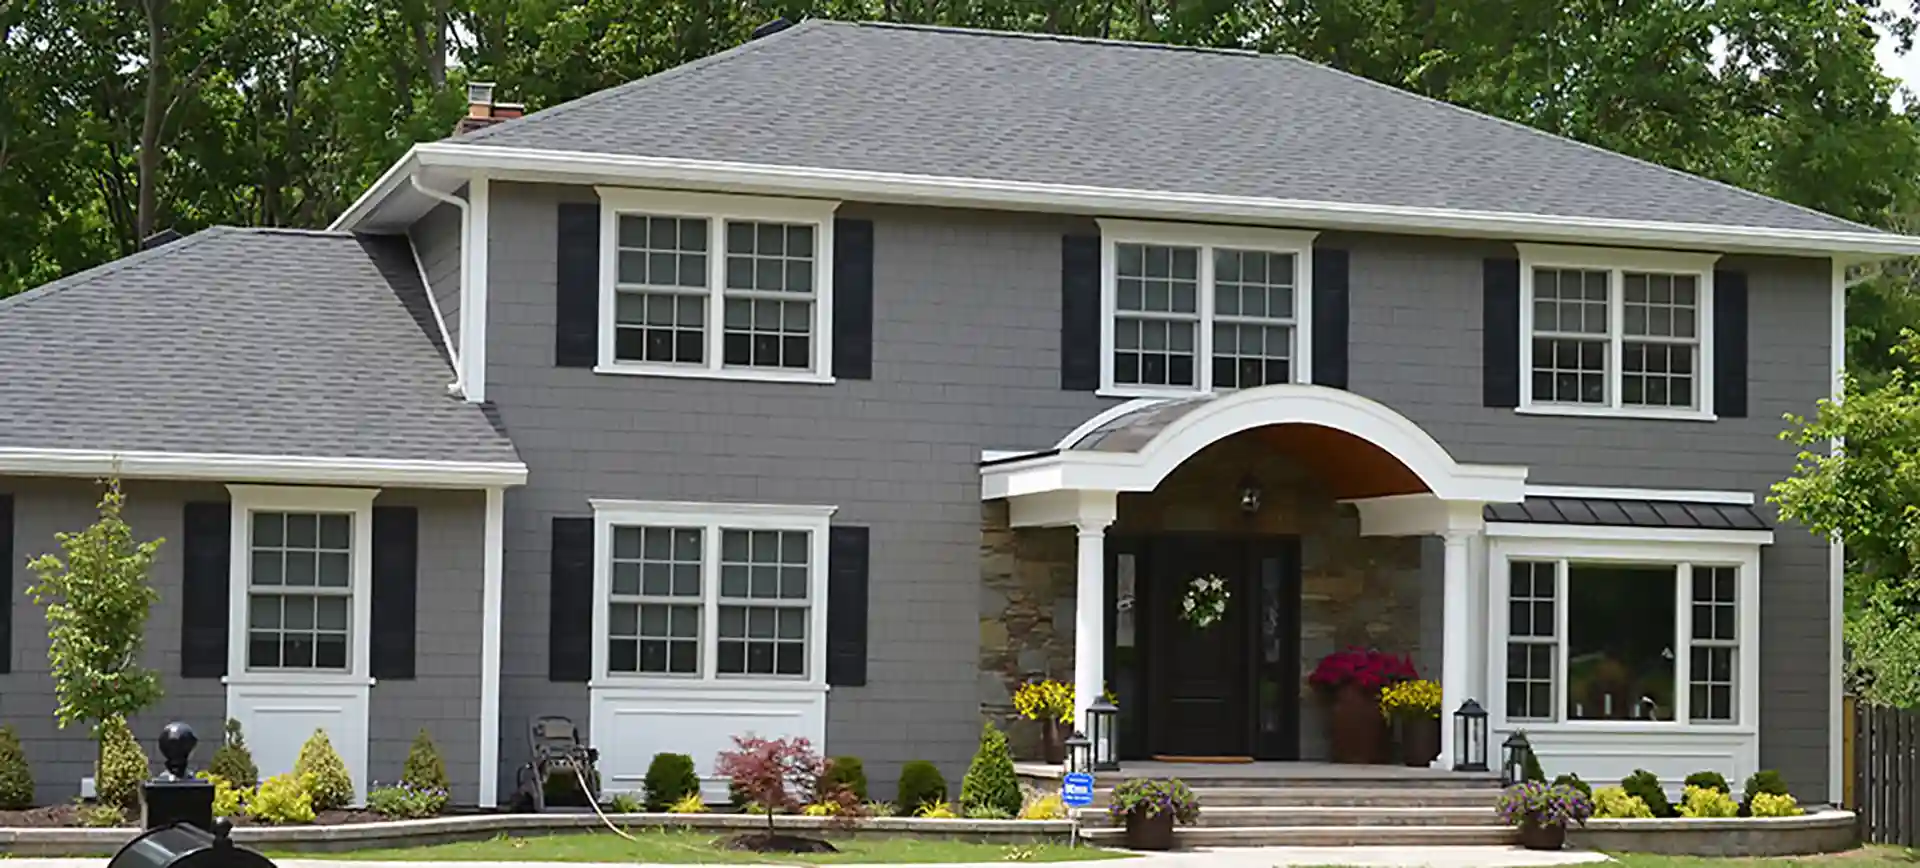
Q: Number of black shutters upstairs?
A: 6